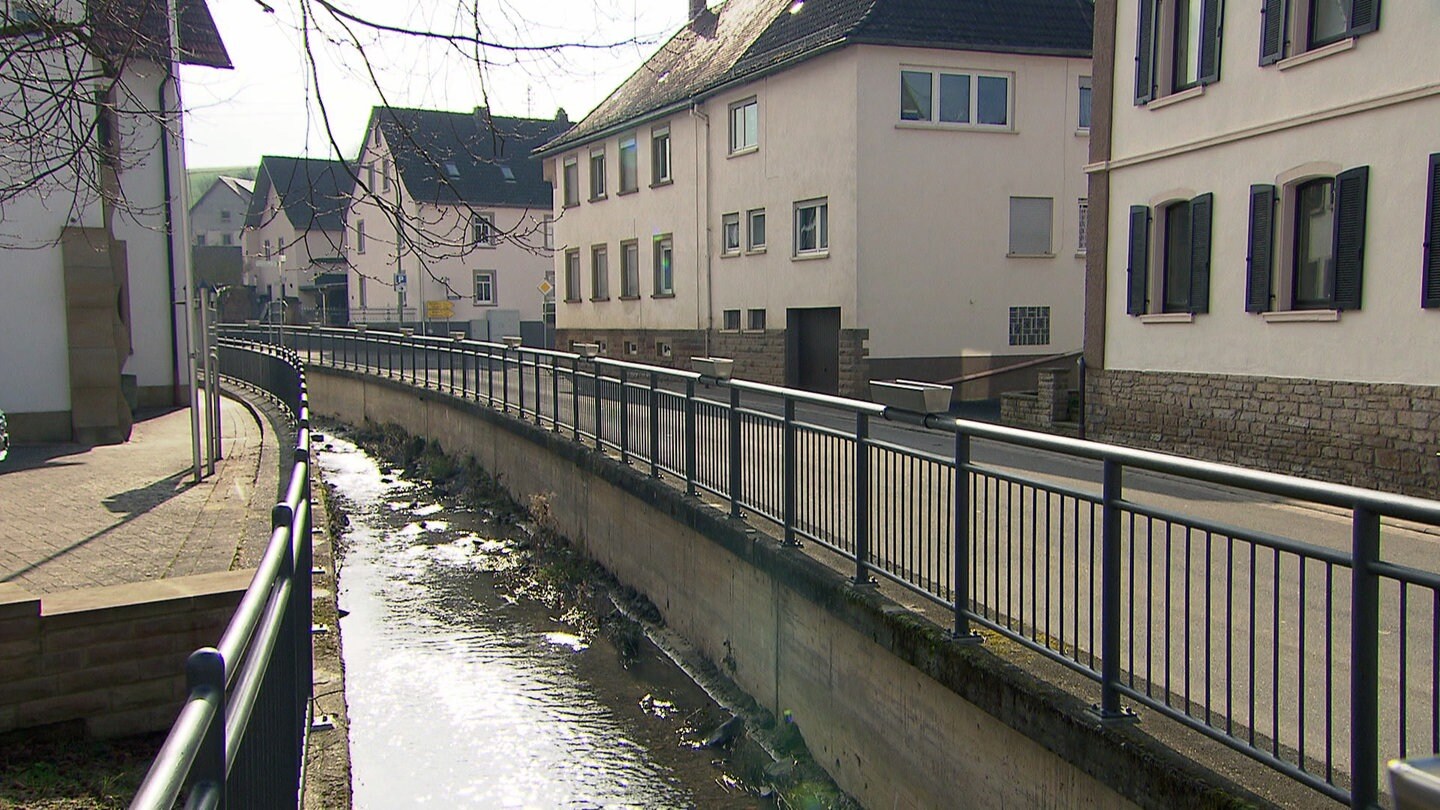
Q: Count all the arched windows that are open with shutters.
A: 2